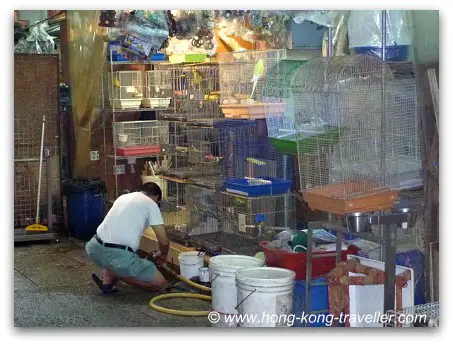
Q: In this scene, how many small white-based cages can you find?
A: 2